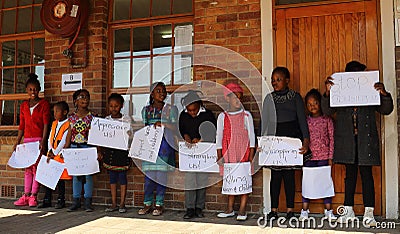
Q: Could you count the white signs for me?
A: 11